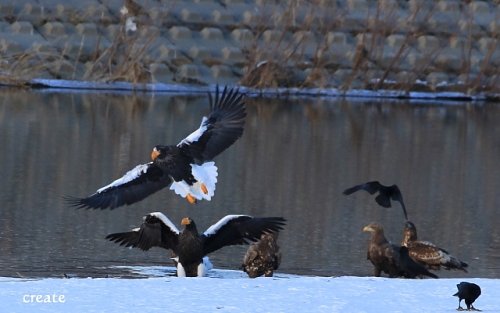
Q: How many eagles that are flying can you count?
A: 1